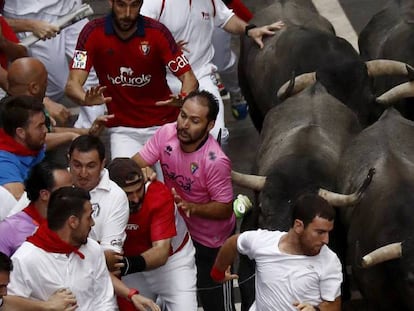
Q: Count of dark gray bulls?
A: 4